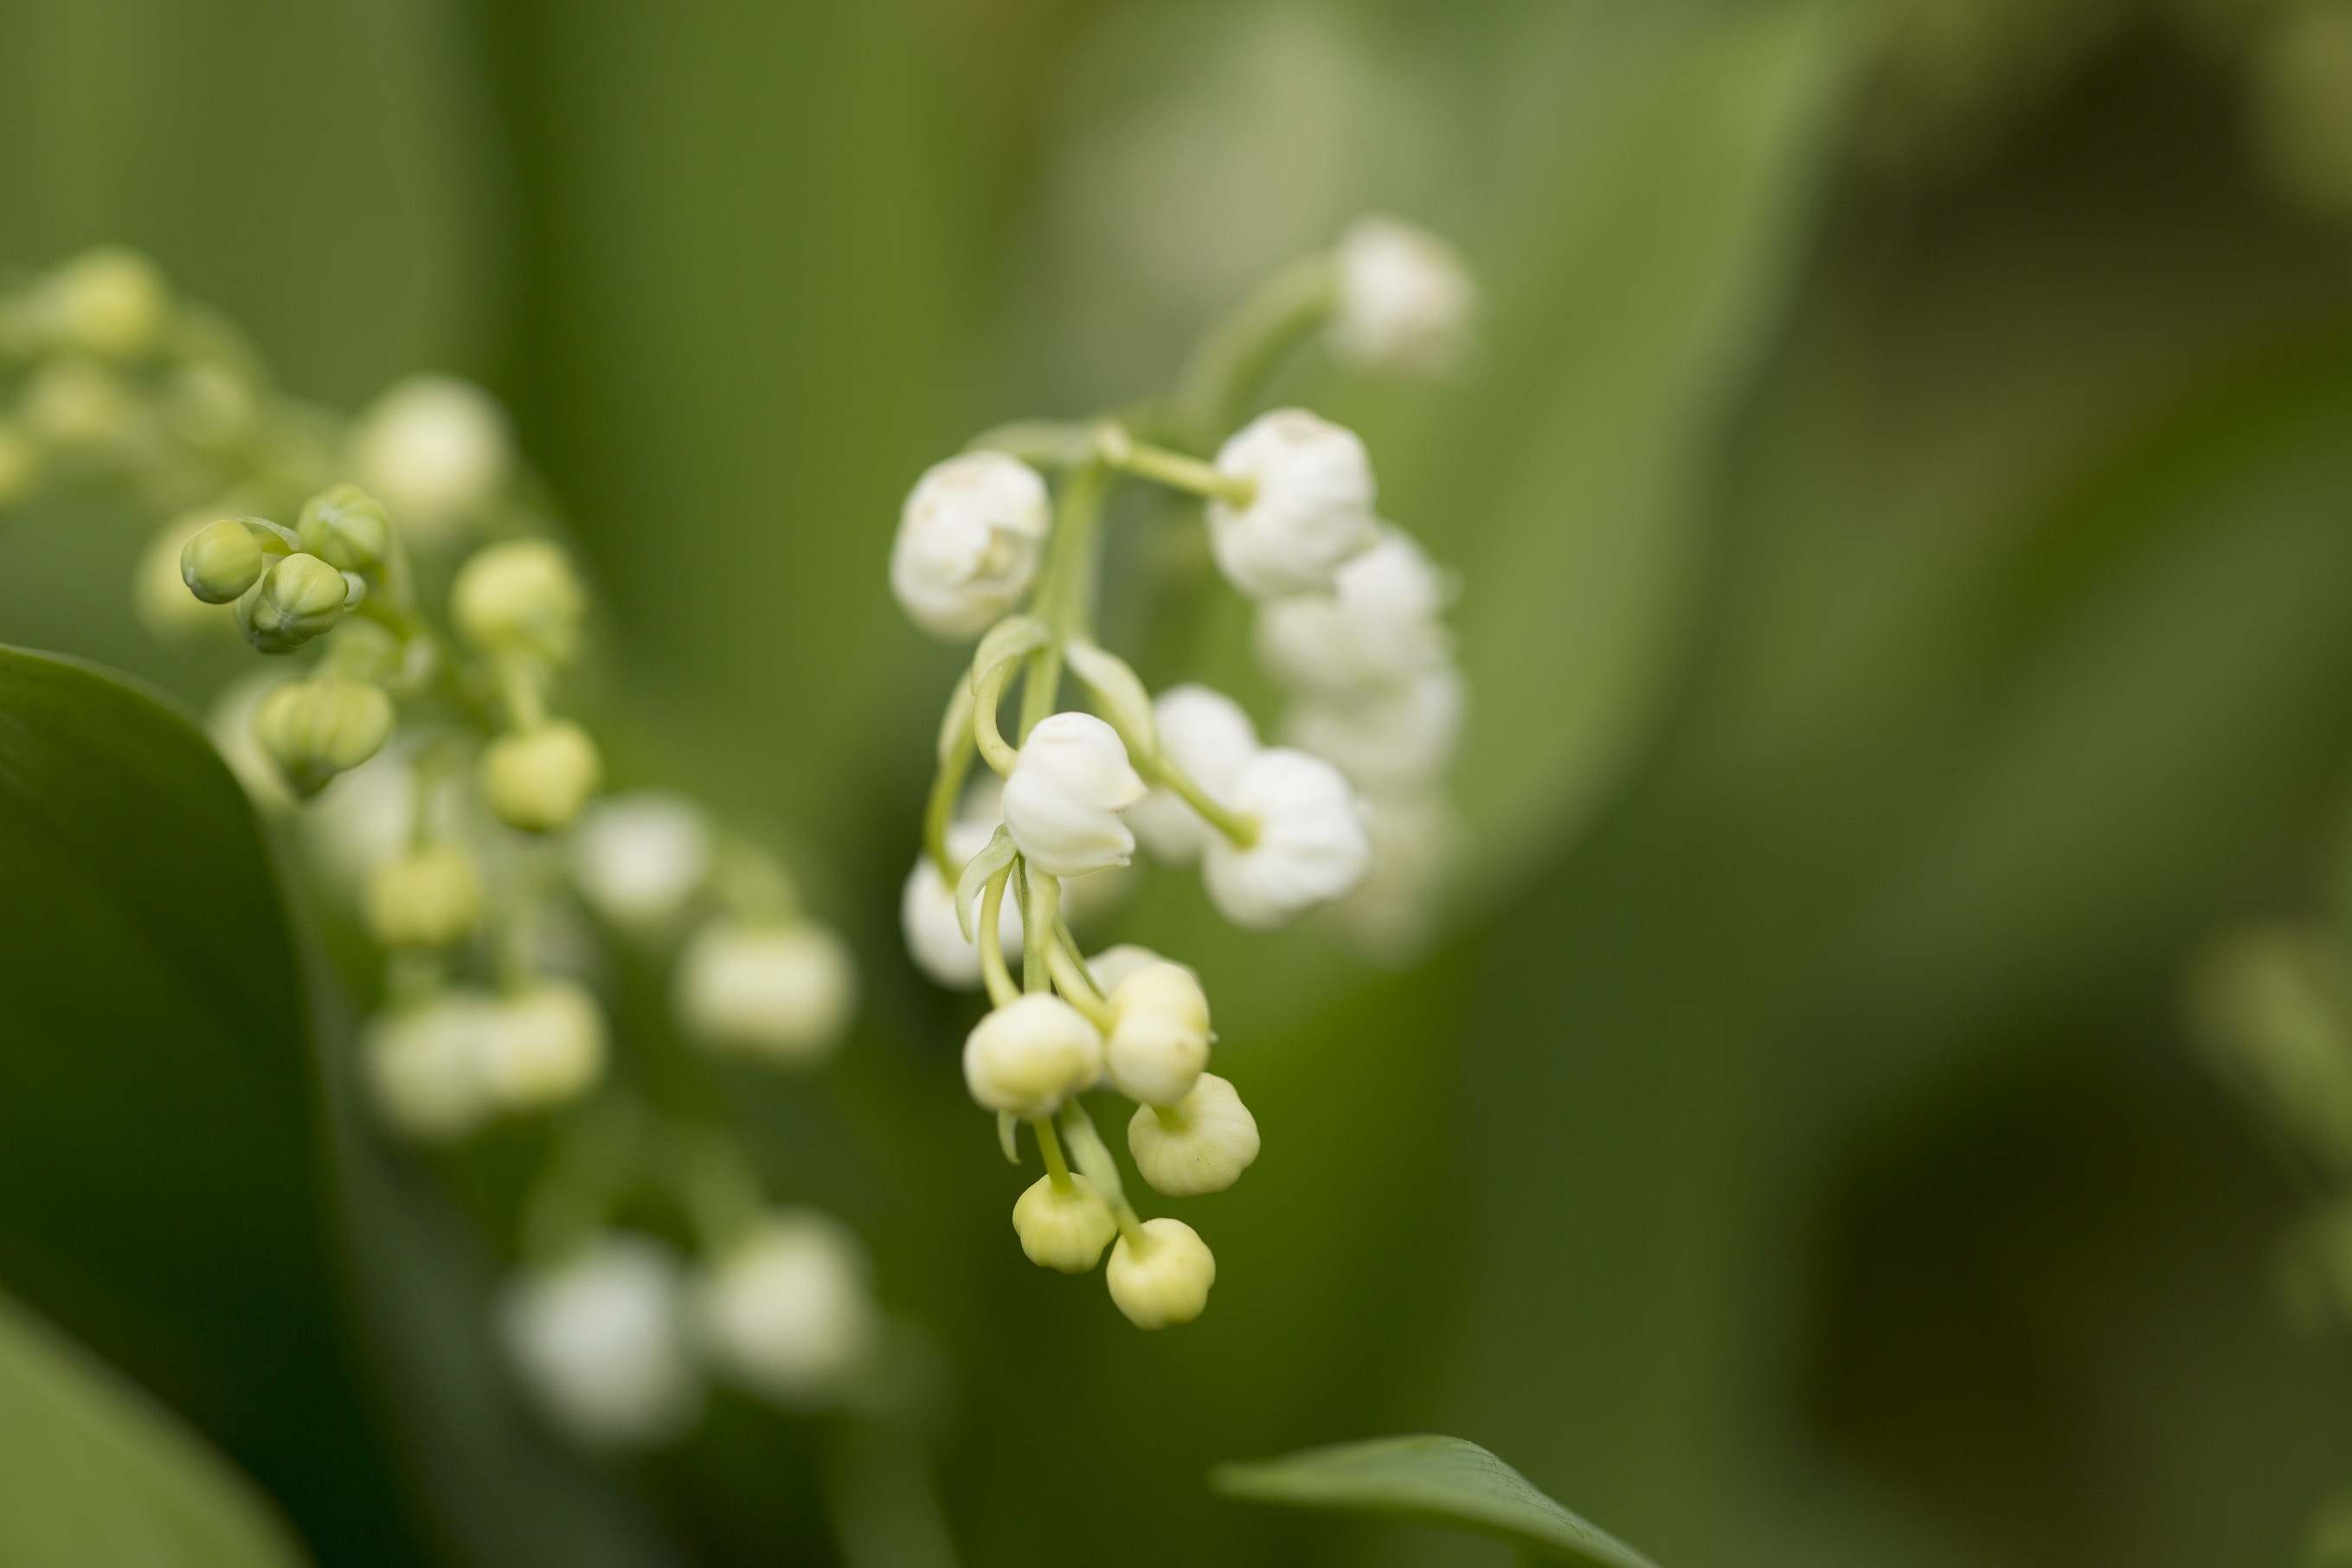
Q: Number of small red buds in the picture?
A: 0